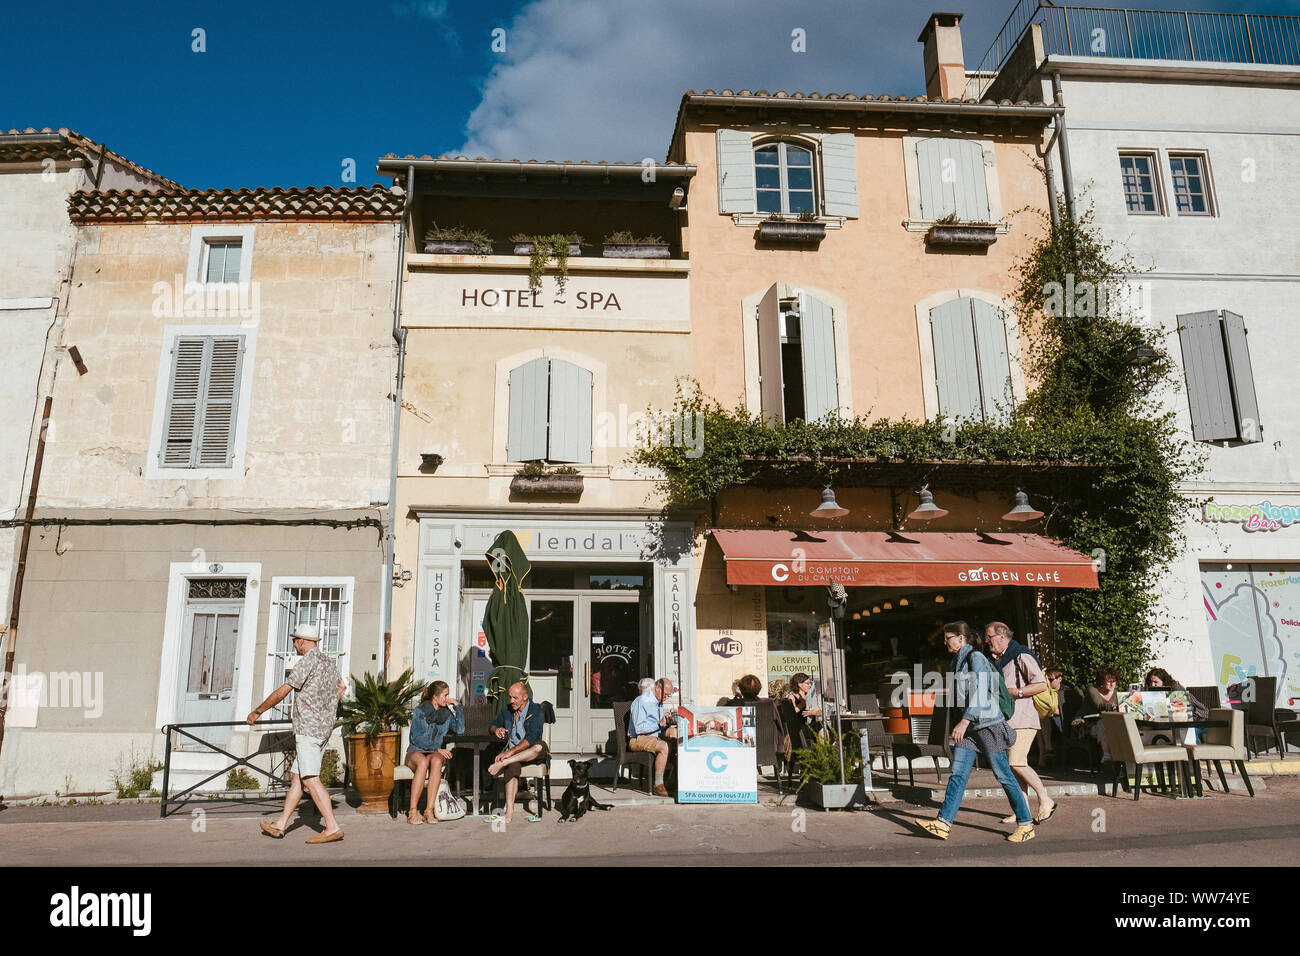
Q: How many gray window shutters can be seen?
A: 14